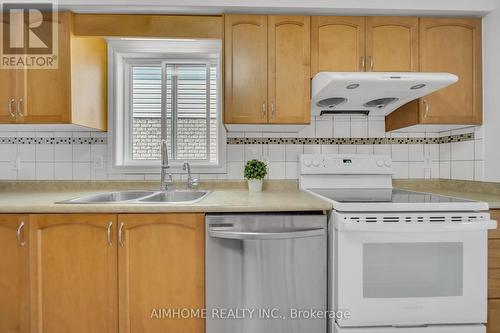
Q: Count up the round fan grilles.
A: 2